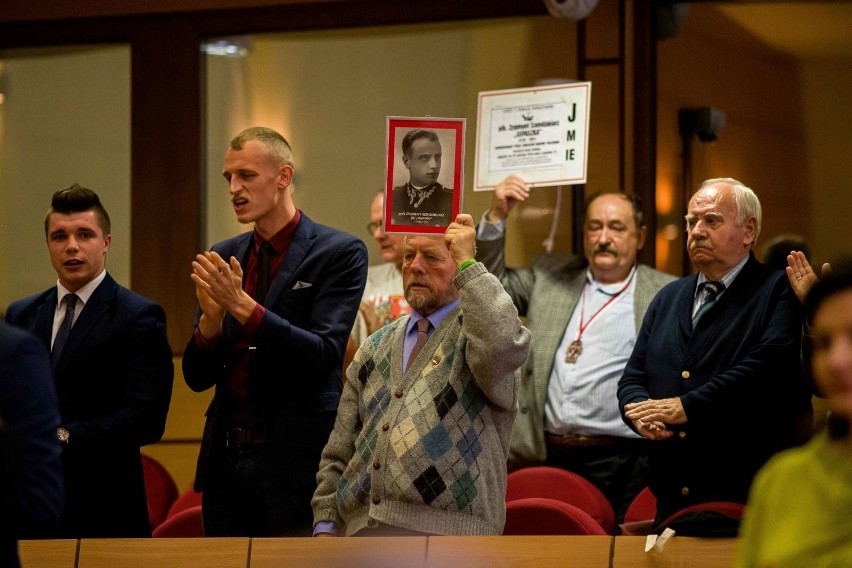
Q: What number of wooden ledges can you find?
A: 5